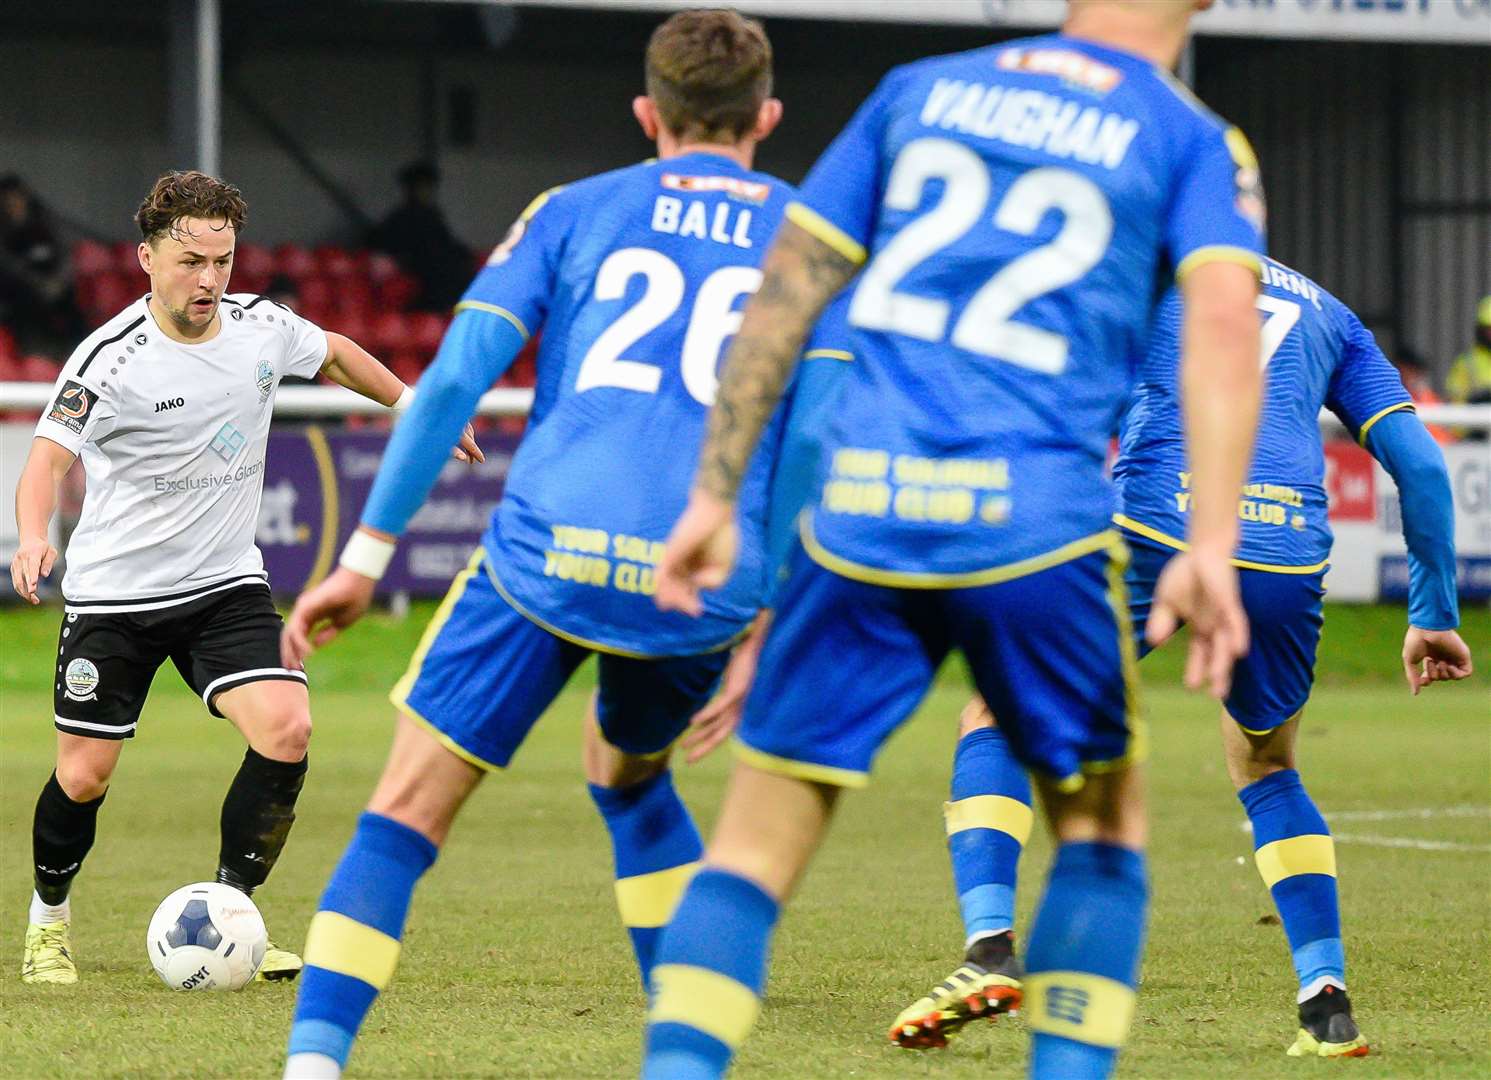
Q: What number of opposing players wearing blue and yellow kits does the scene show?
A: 3